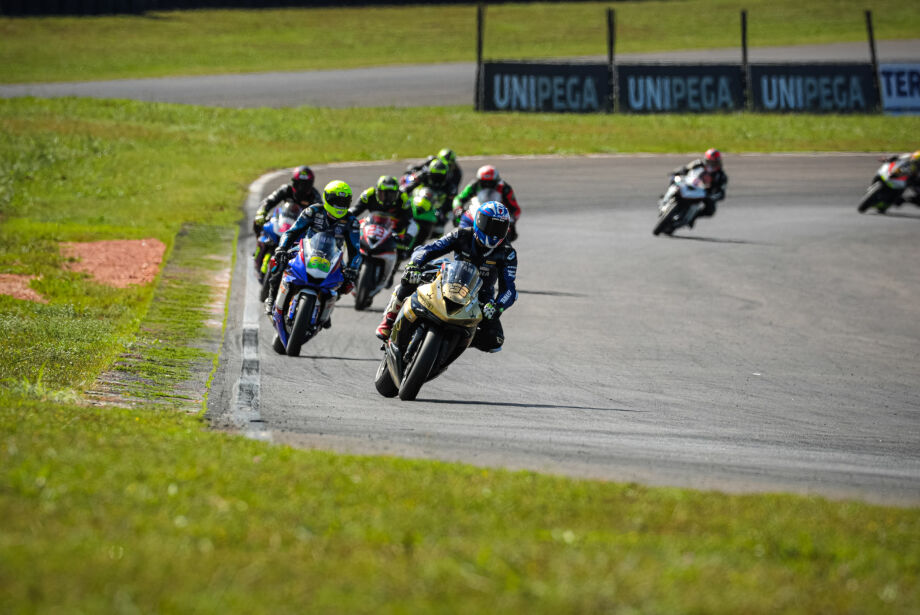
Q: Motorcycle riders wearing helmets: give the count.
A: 9